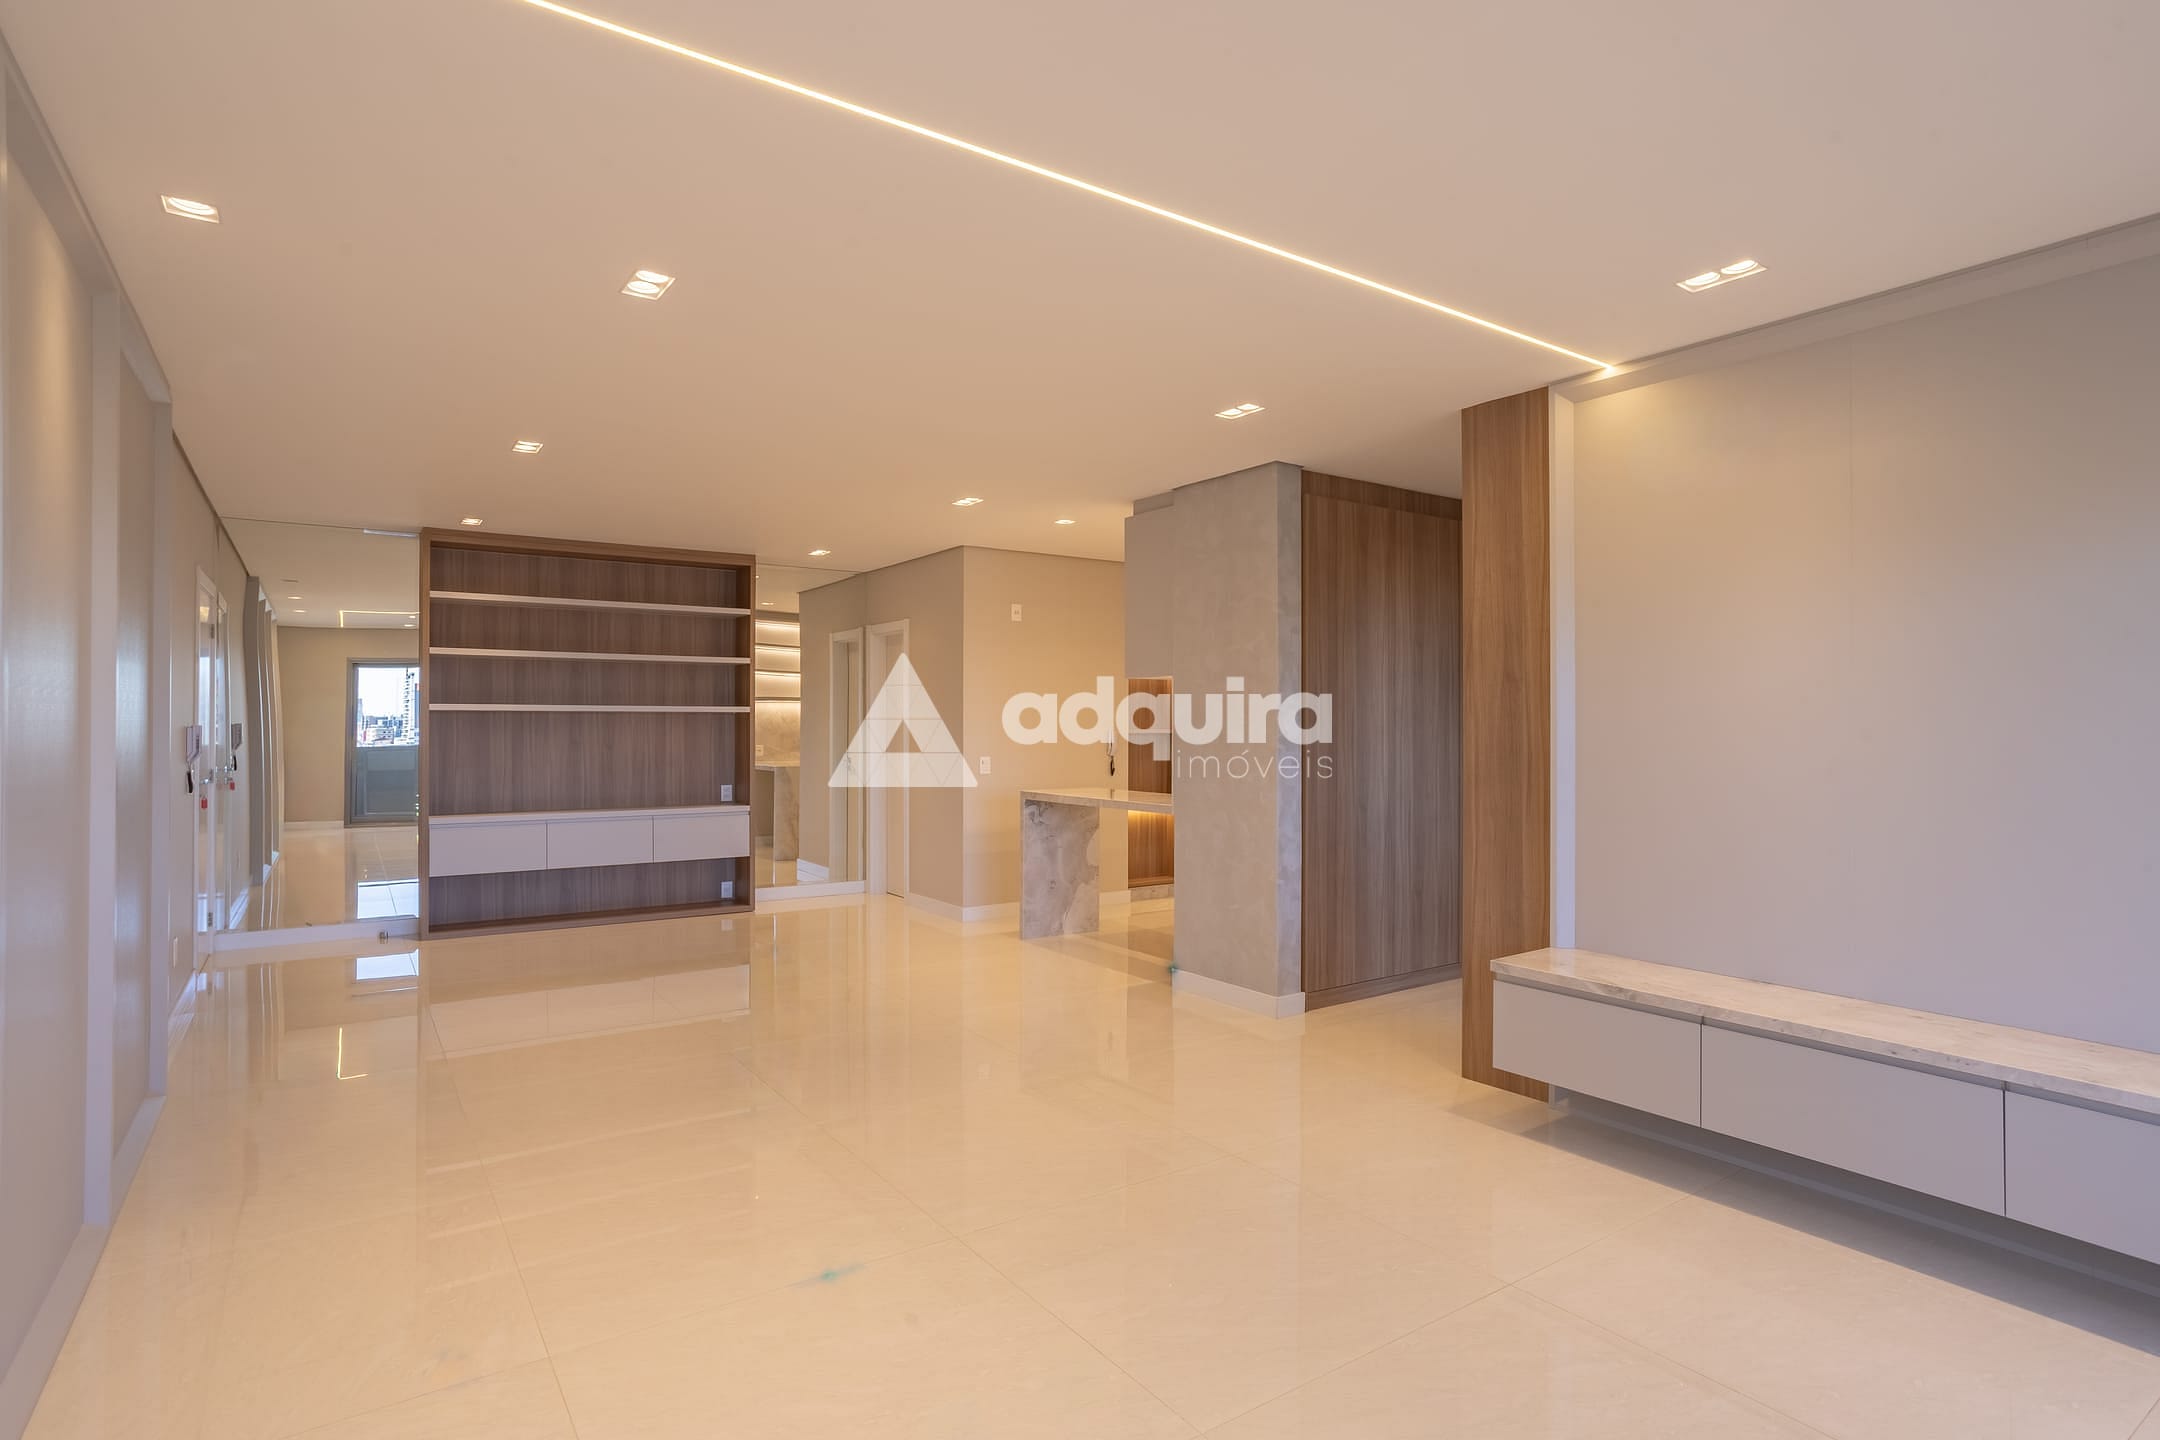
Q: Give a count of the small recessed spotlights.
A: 9